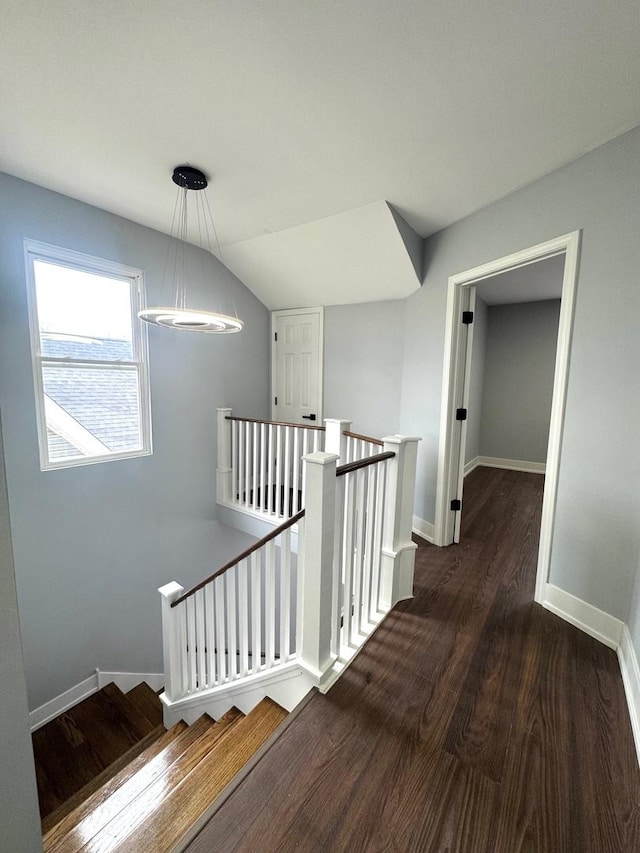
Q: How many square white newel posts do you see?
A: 5